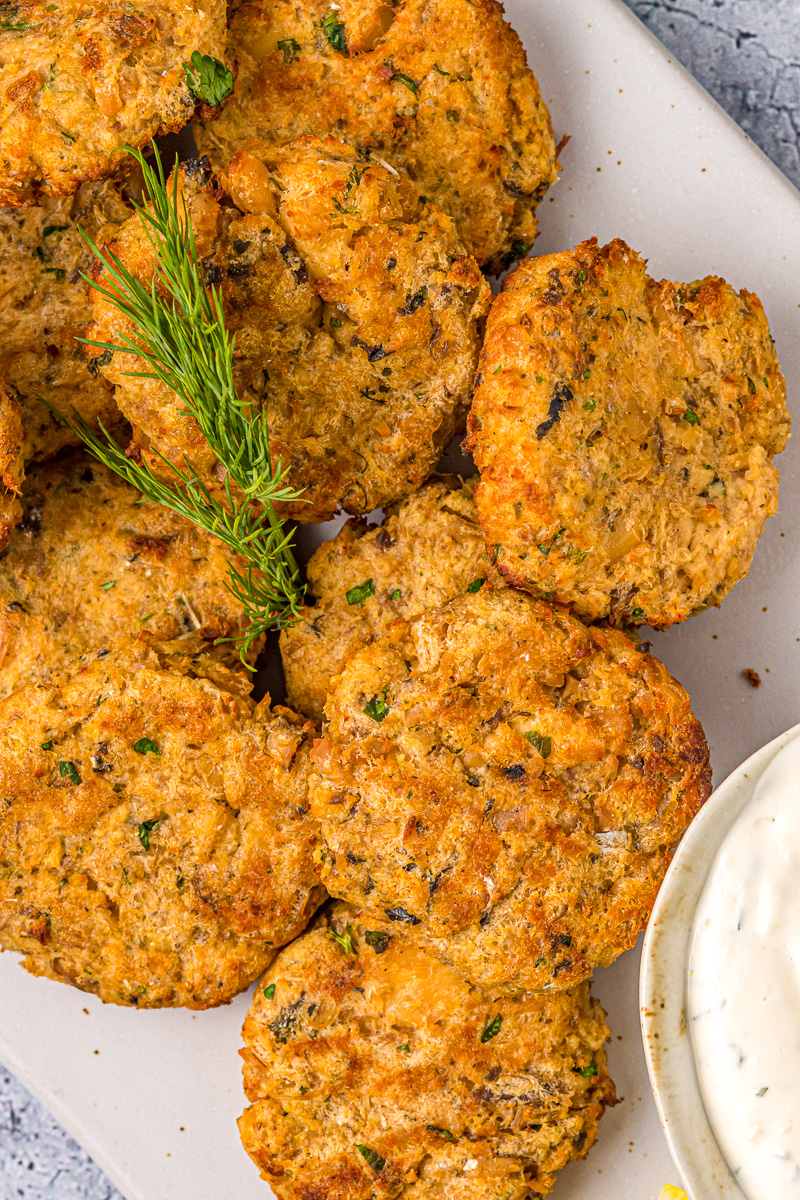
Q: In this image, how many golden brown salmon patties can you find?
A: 11